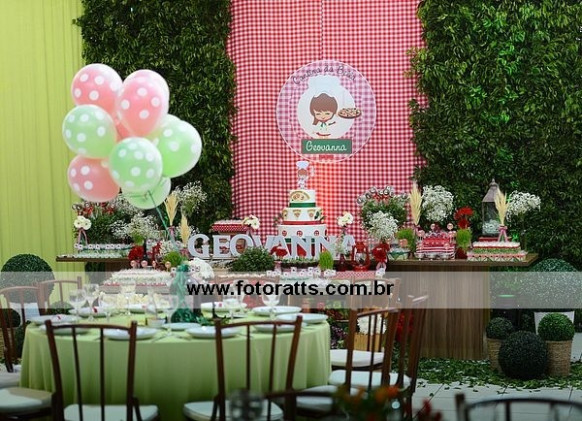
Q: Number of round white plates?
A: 11